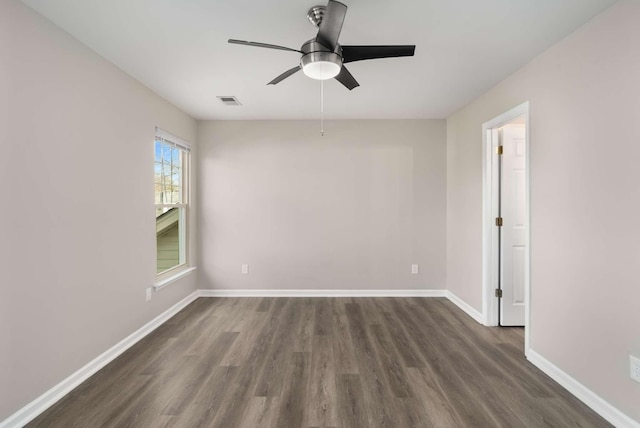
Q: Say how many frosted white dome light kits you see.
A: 1